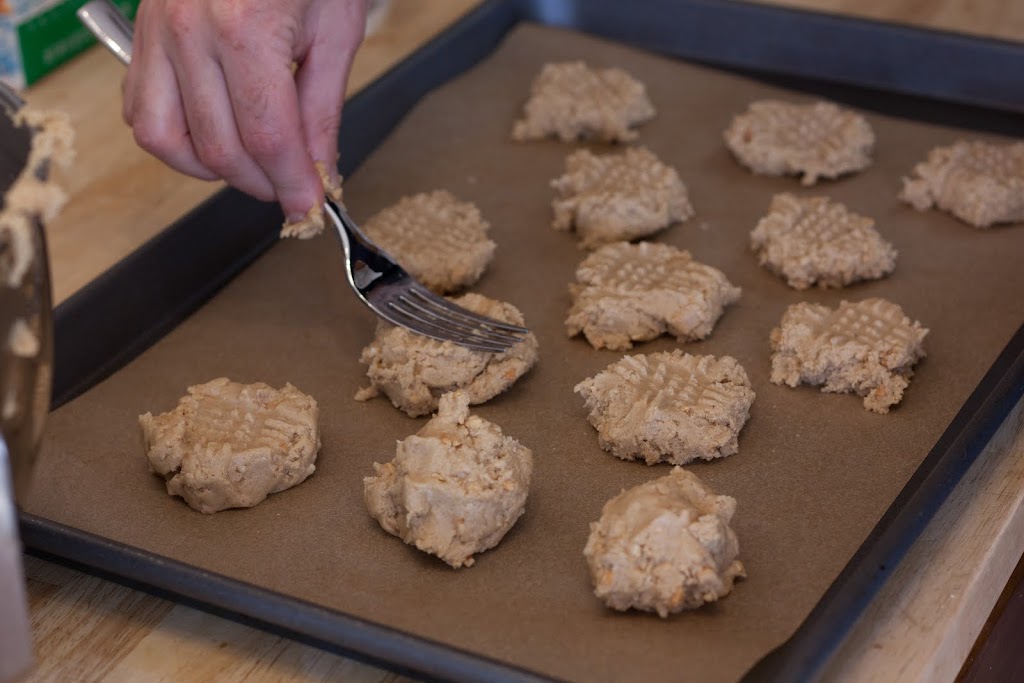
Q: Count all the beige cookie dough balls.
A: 13